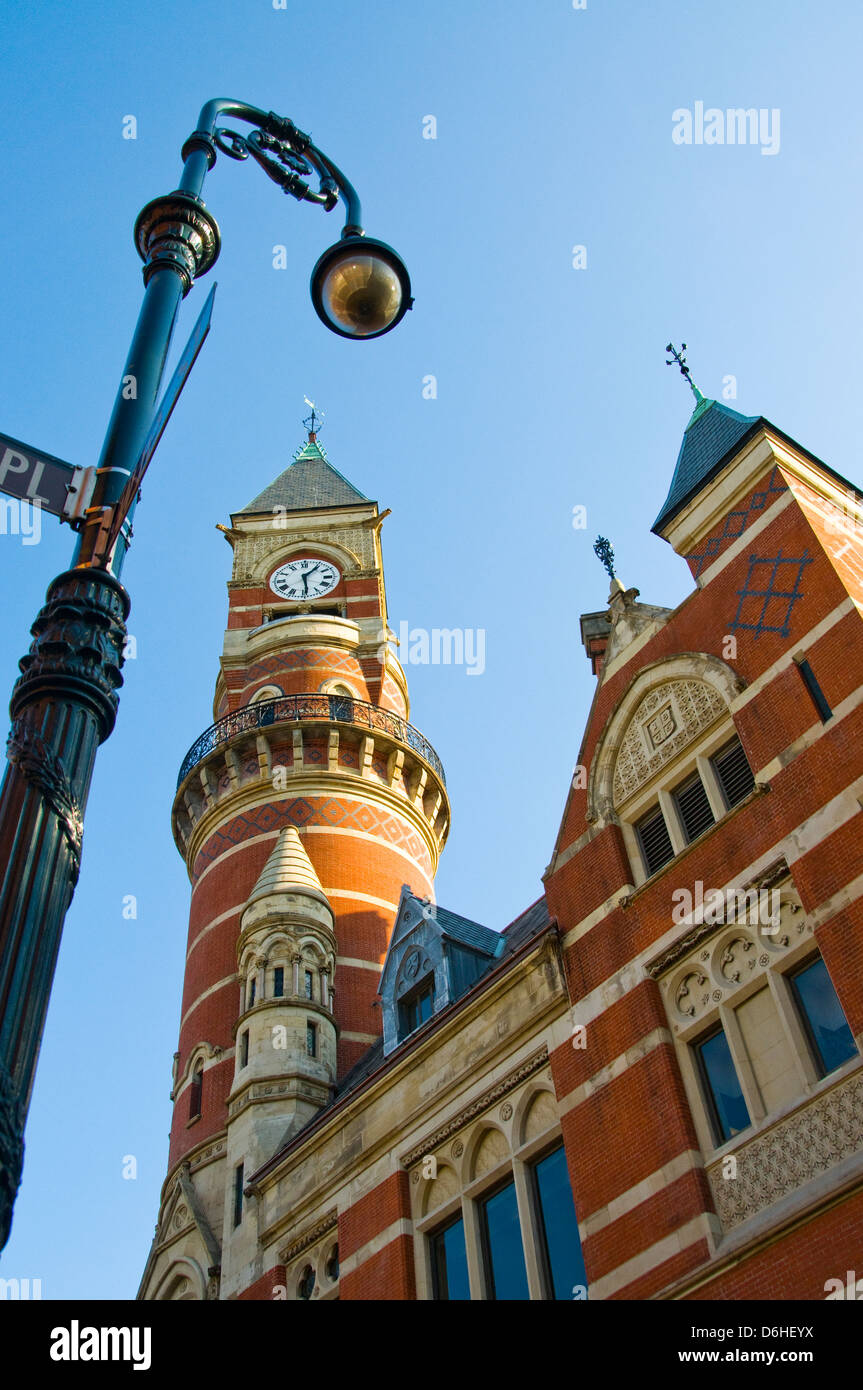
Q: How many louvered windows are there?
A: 3